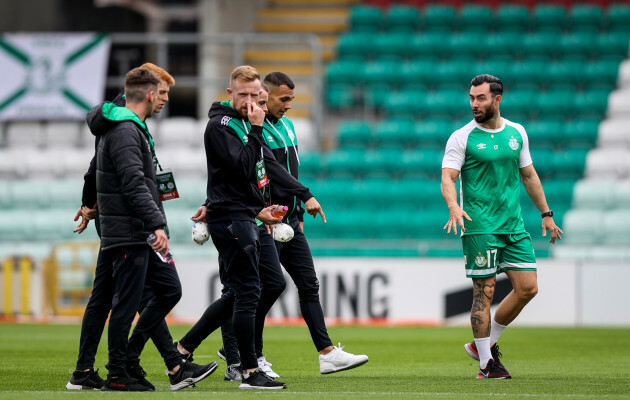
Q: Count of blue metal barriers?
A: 0